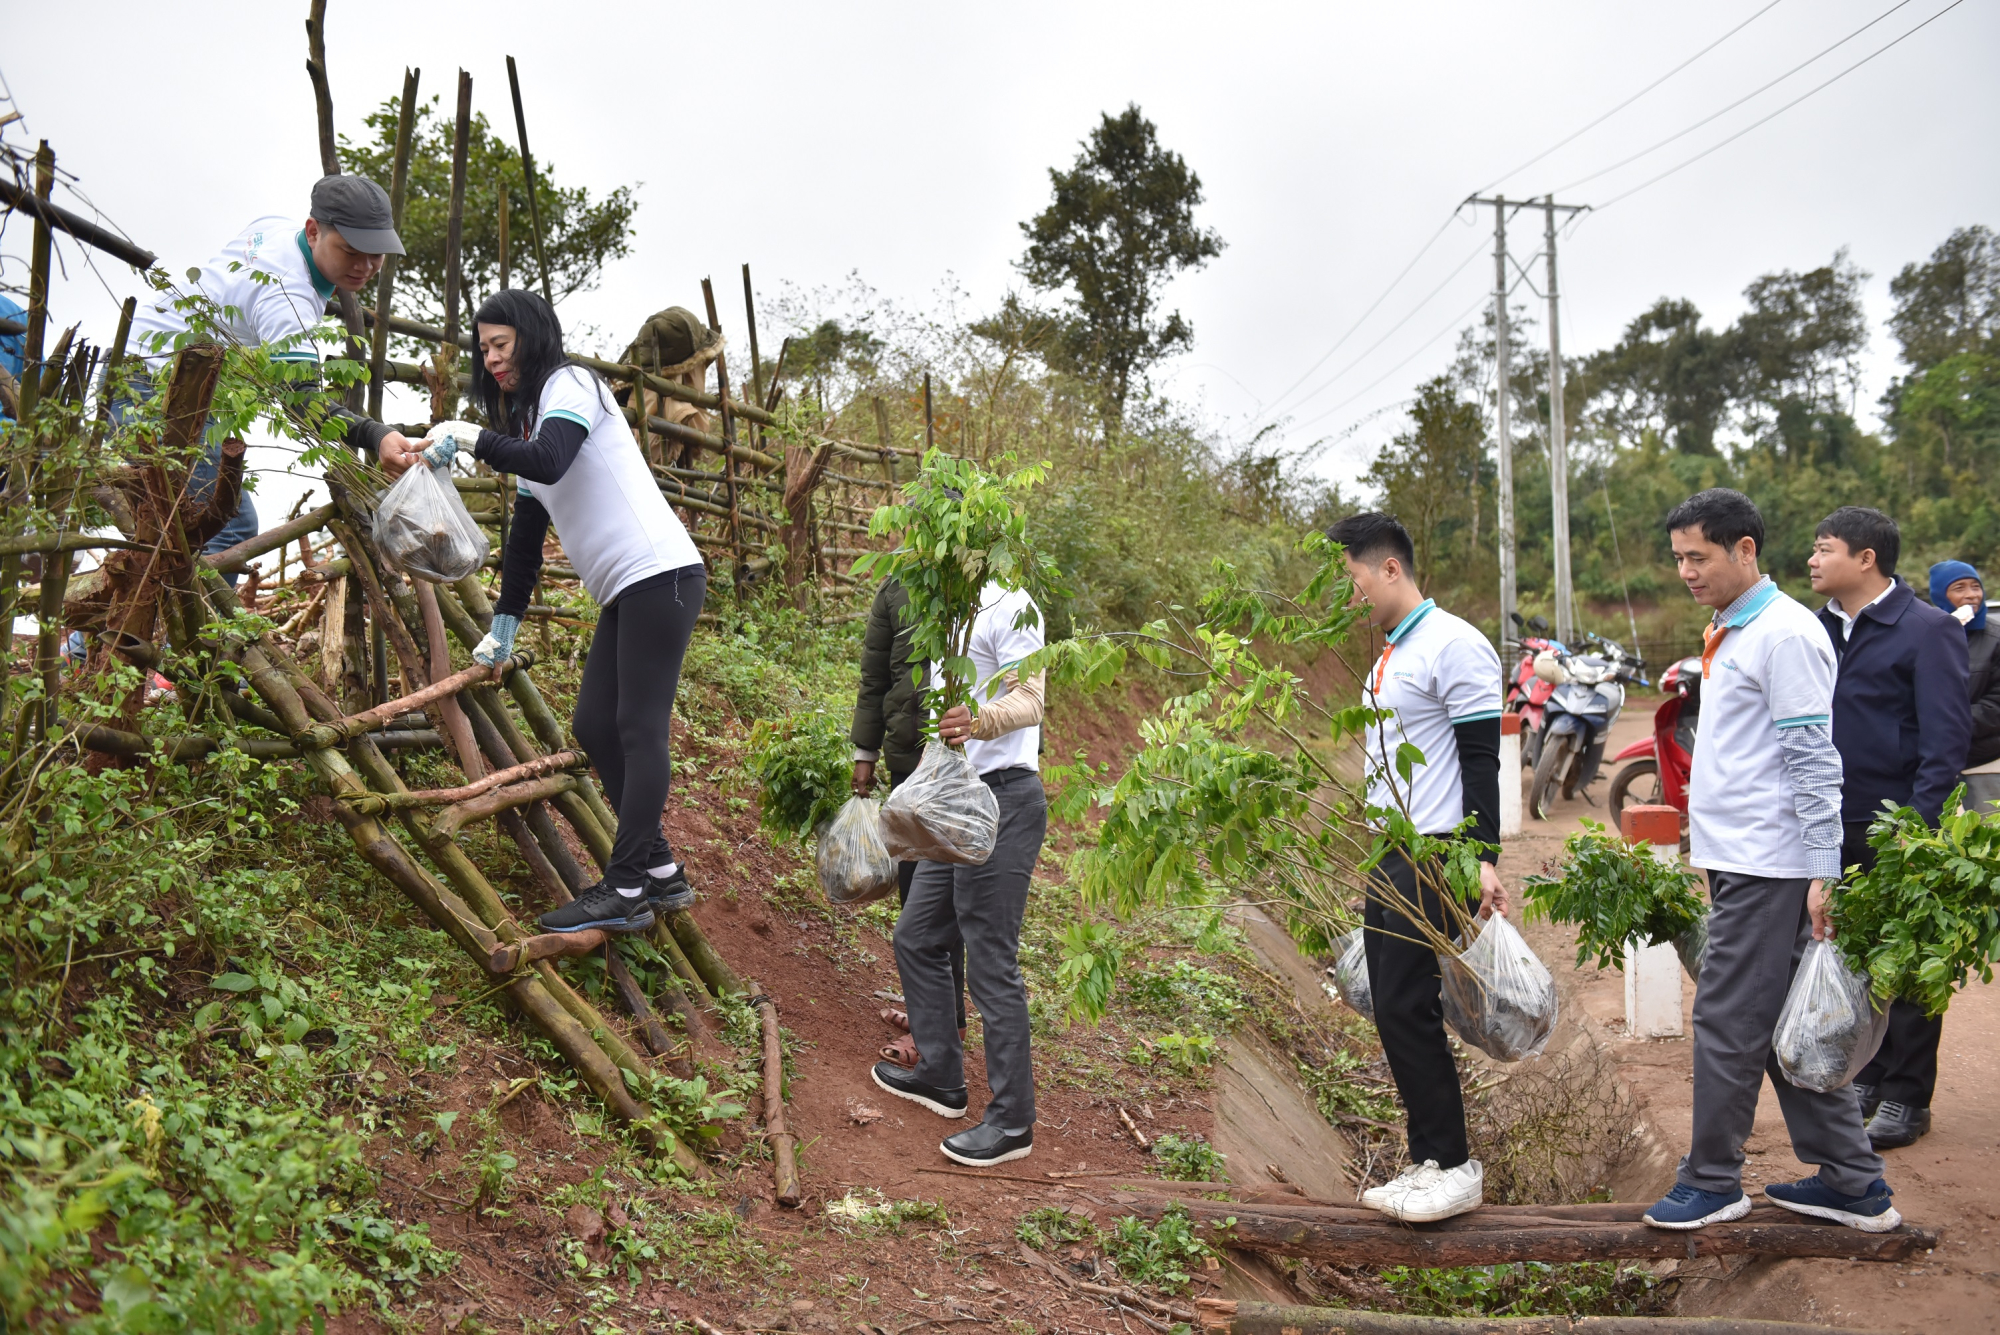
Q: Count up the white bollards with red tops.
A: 2